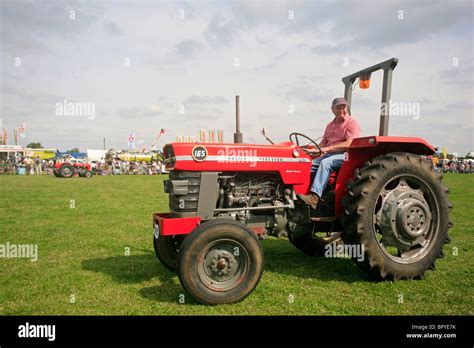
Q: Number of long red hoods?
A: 1